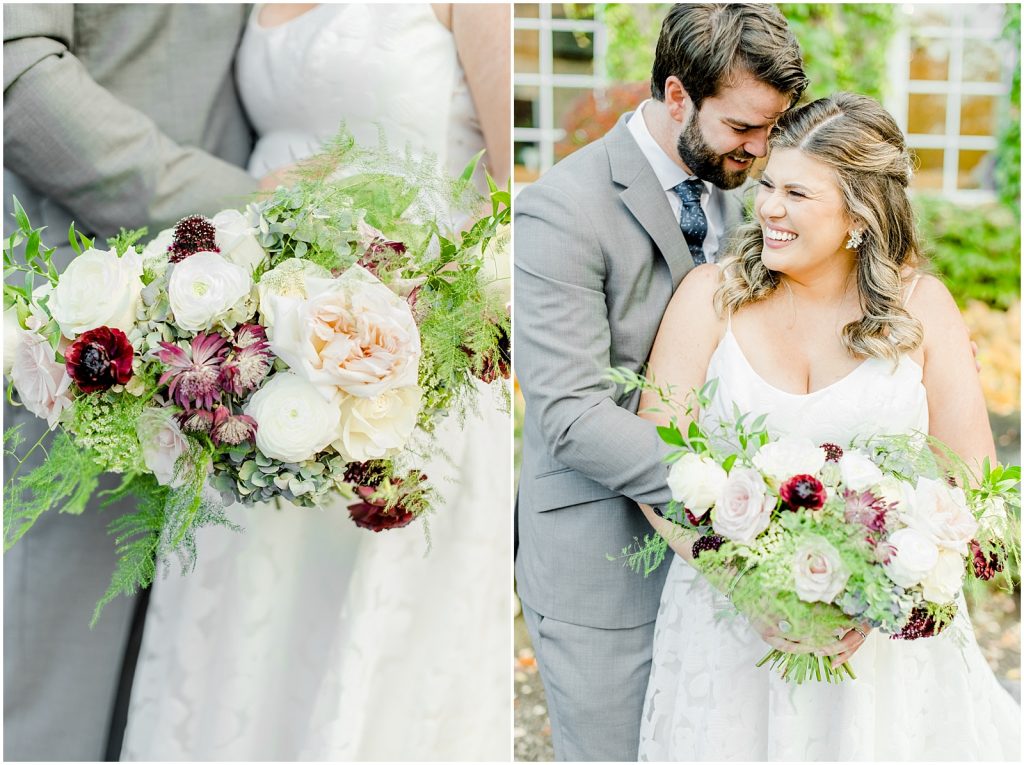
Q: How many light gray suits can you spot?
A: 2